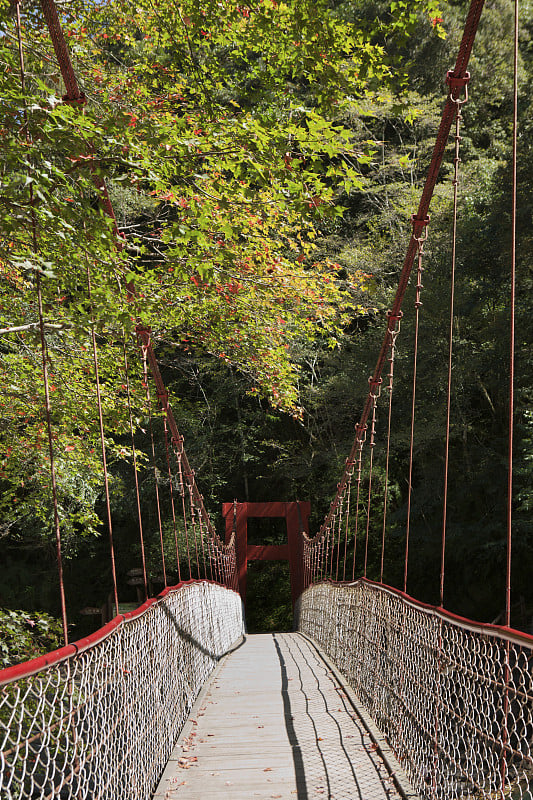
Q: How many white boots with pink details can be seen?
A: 0